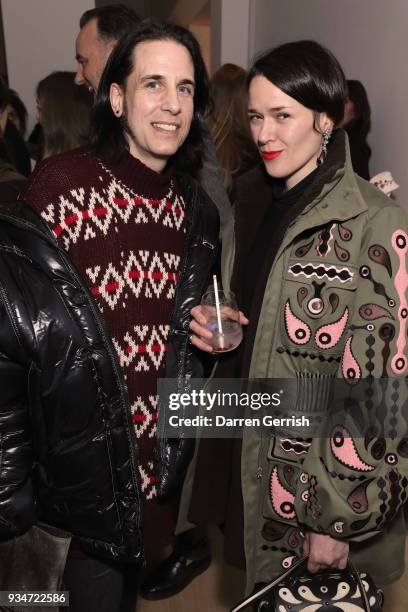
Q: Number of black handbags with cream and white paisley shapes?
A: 1